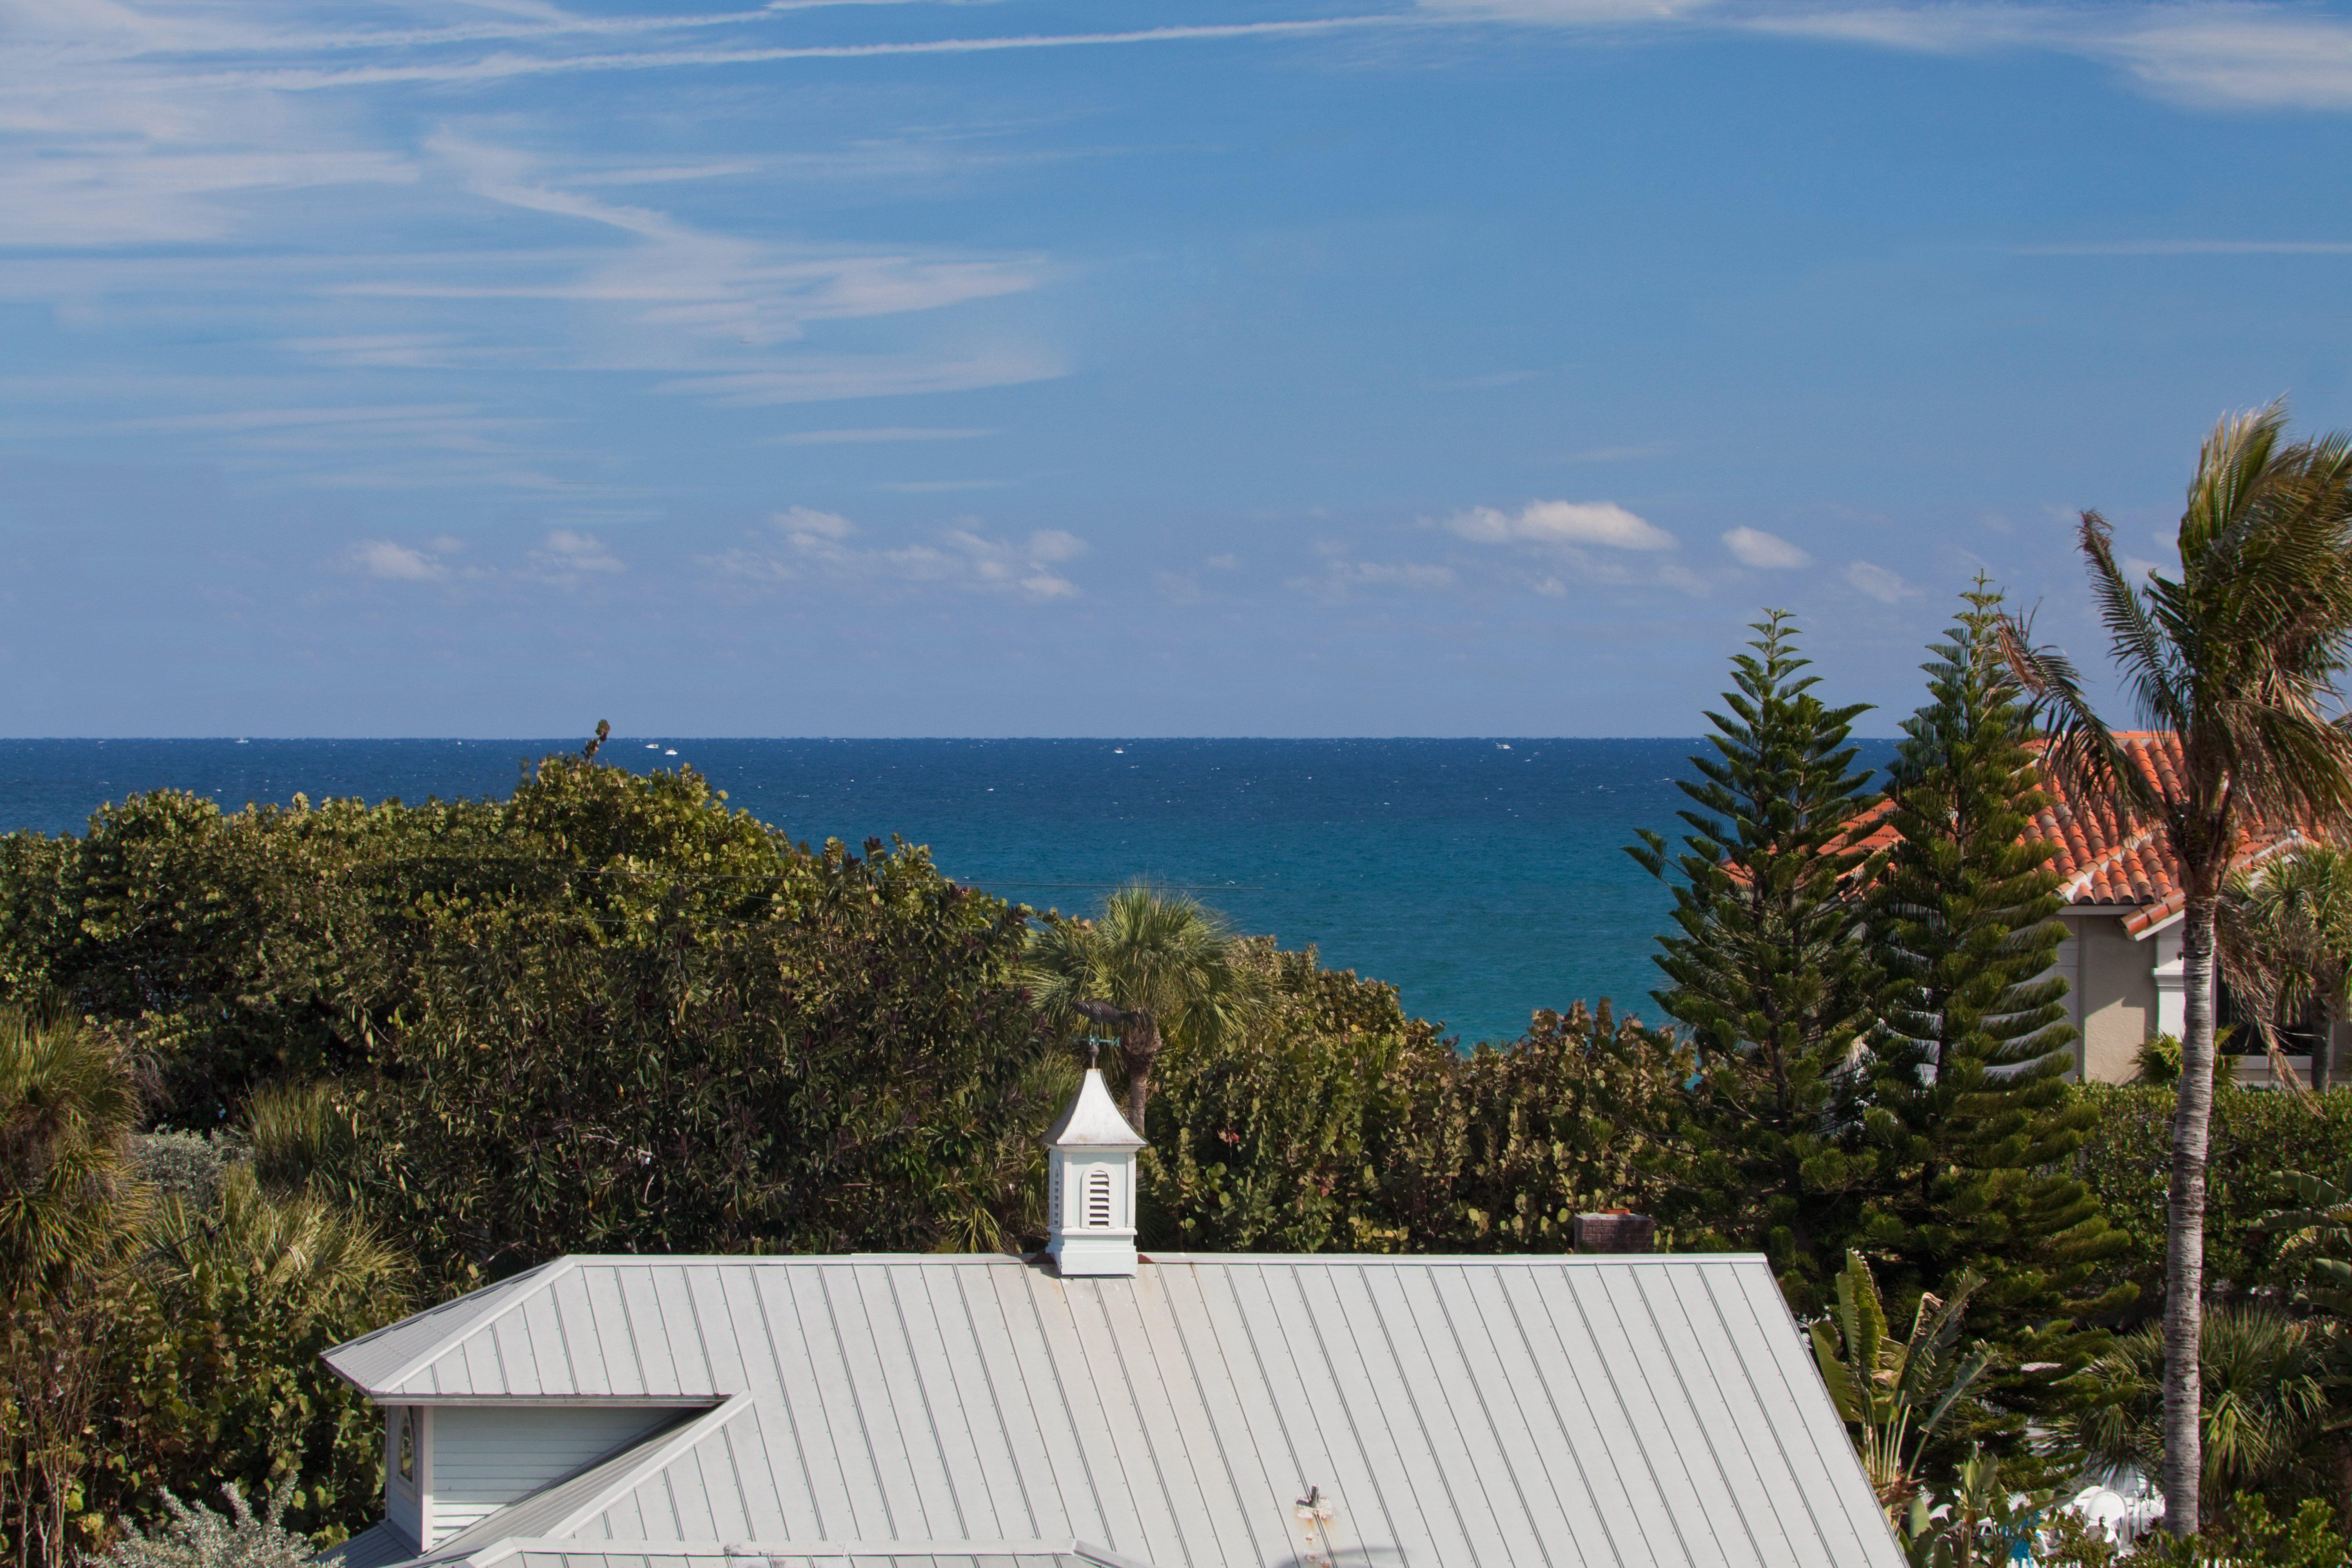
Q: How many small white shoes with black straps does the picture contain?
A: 0